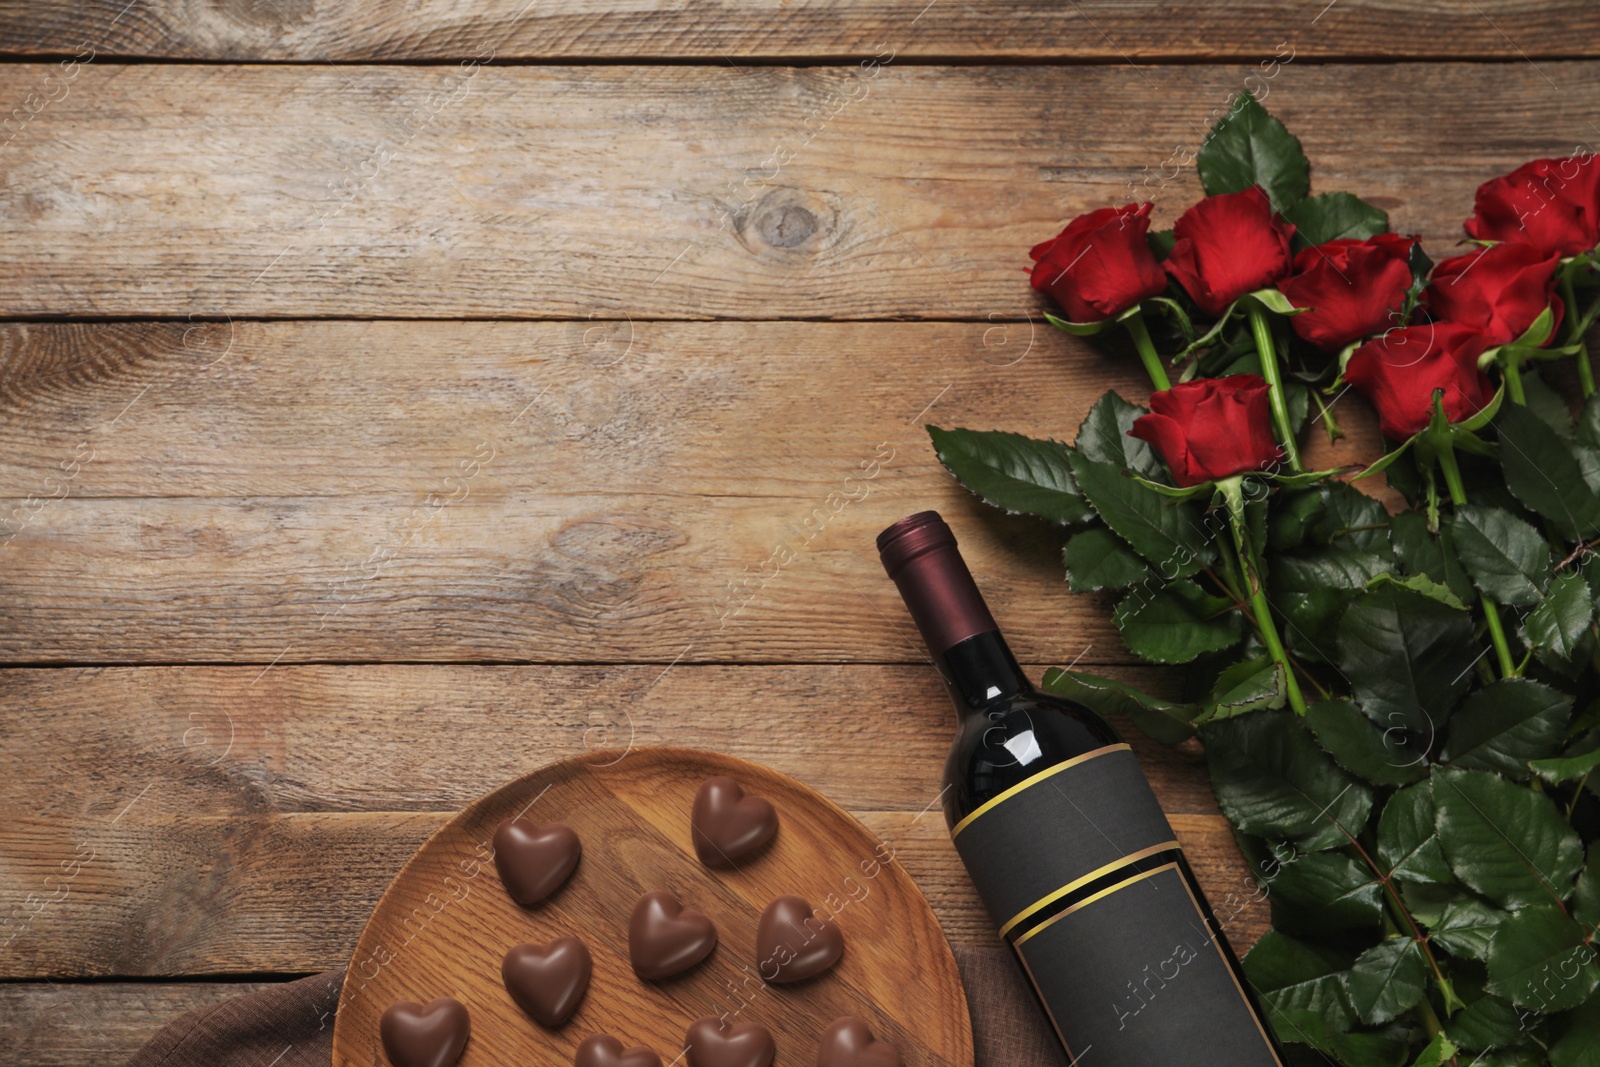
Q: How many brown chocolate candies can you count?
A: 9